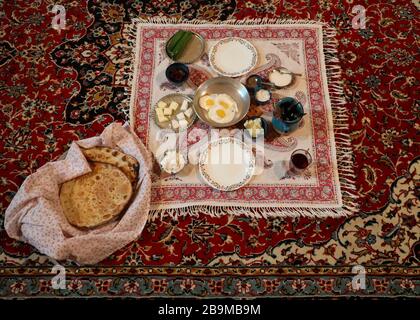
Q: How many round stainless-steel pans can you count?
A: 1